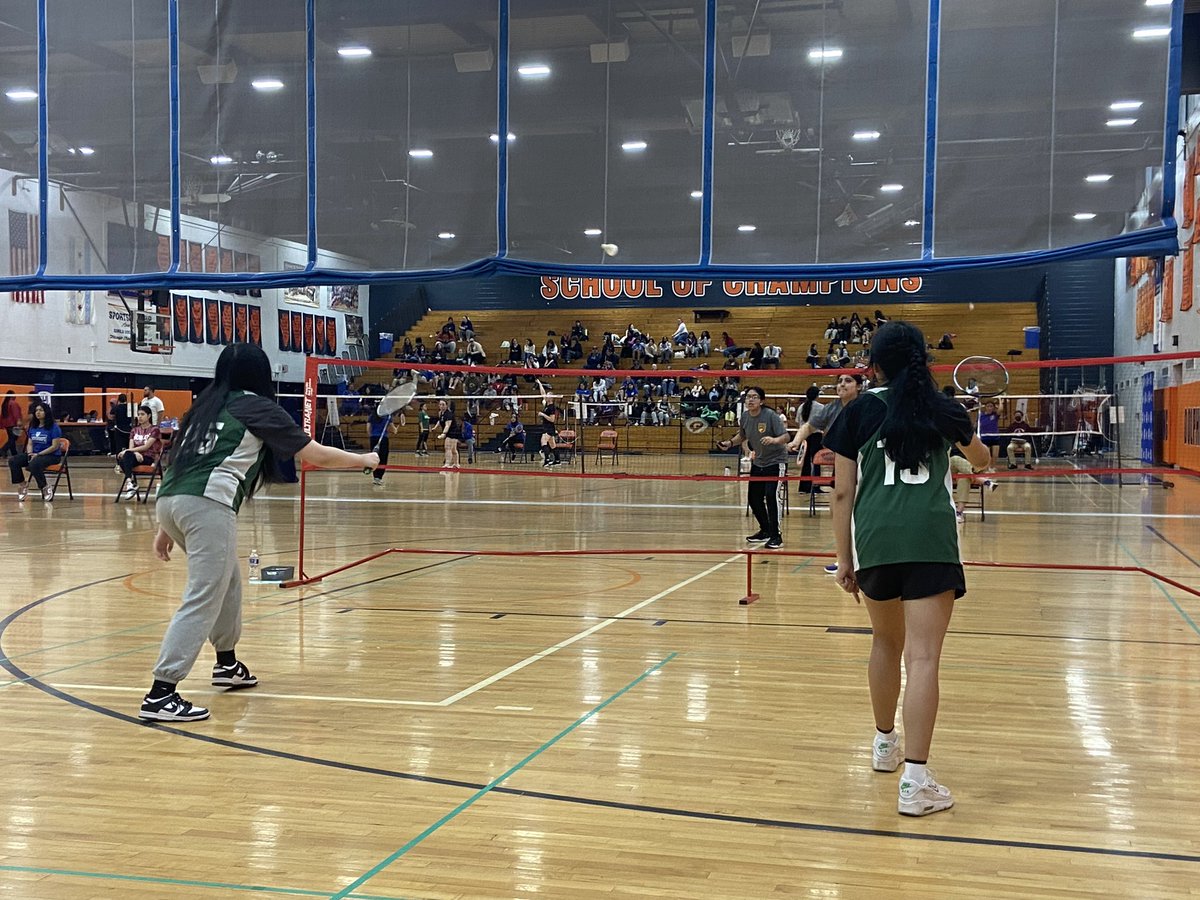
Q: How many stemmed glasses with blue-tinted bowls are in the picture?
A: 0